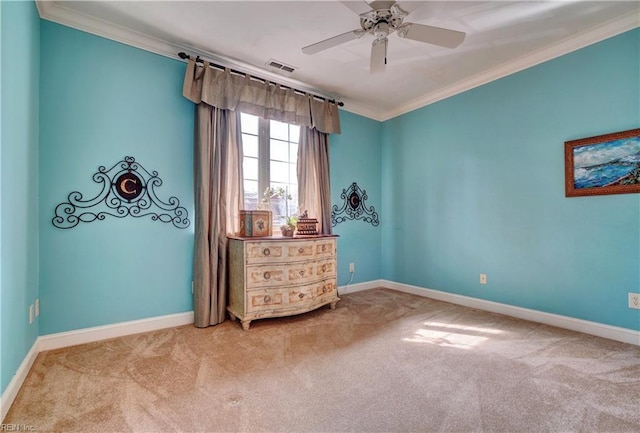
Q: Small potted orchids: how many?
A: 1